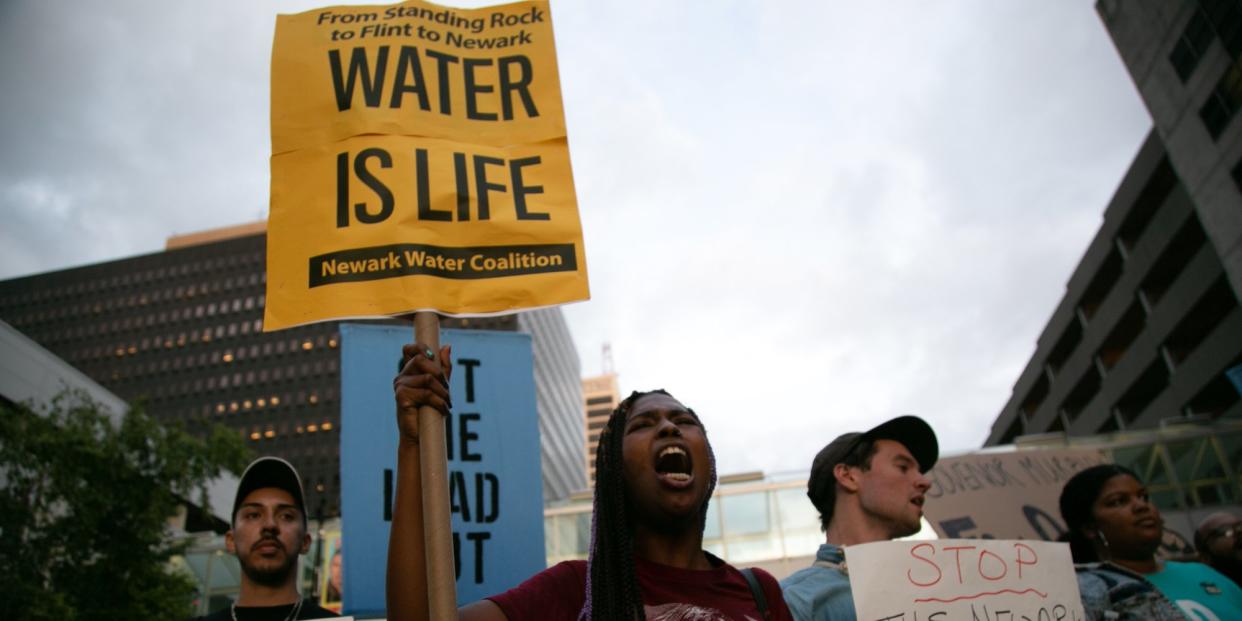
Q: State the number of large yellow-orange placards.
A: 1